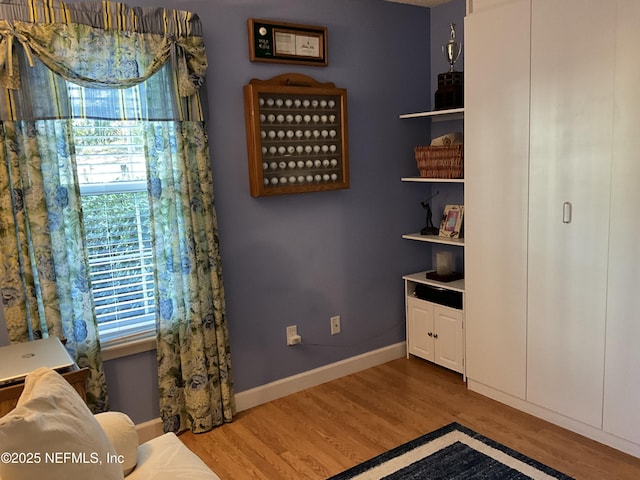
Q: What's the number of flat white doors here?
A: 3